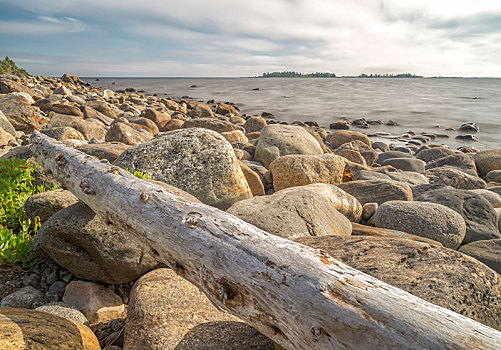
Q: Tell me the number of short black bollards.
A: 0